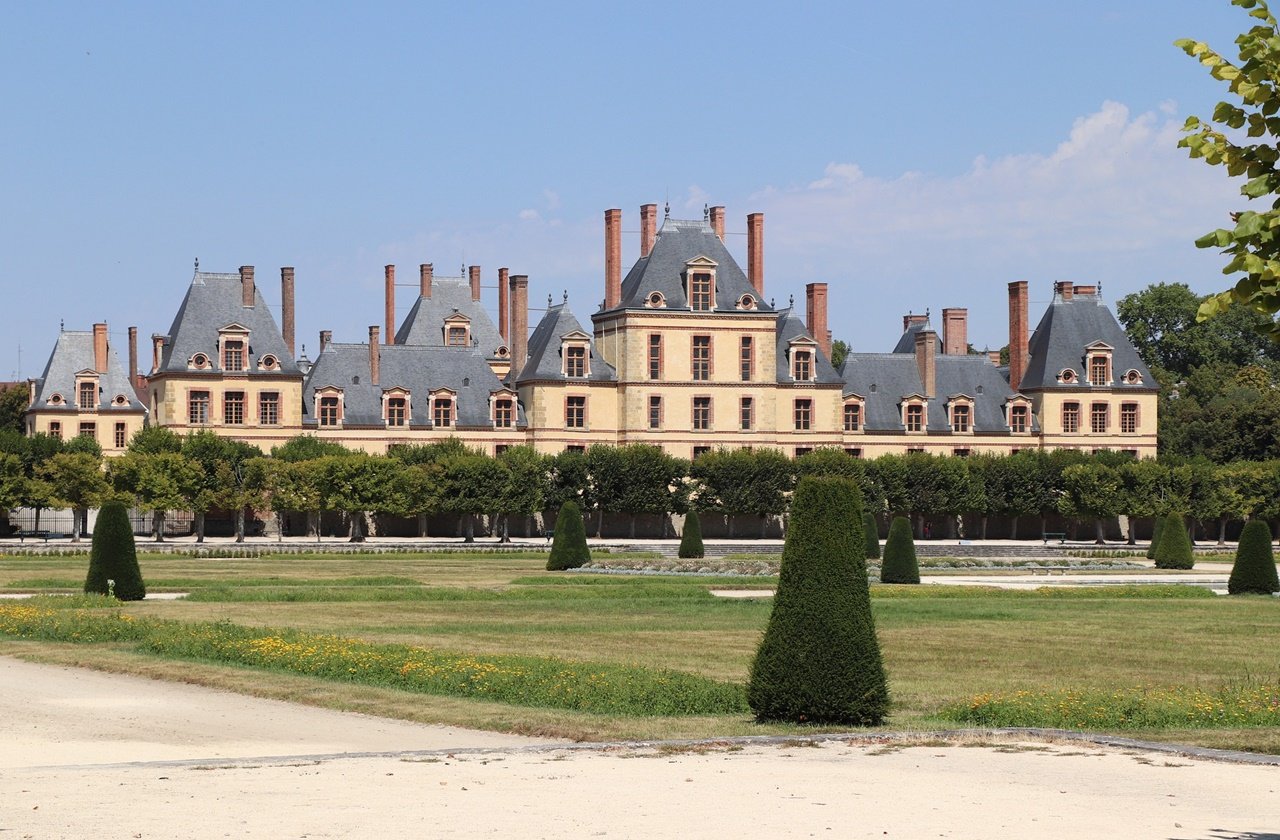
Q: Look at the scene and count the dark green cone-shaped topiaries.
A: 9